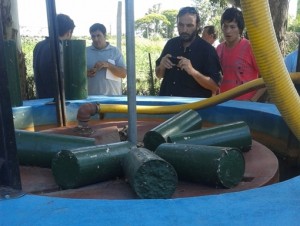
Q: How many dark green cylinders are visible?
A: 8